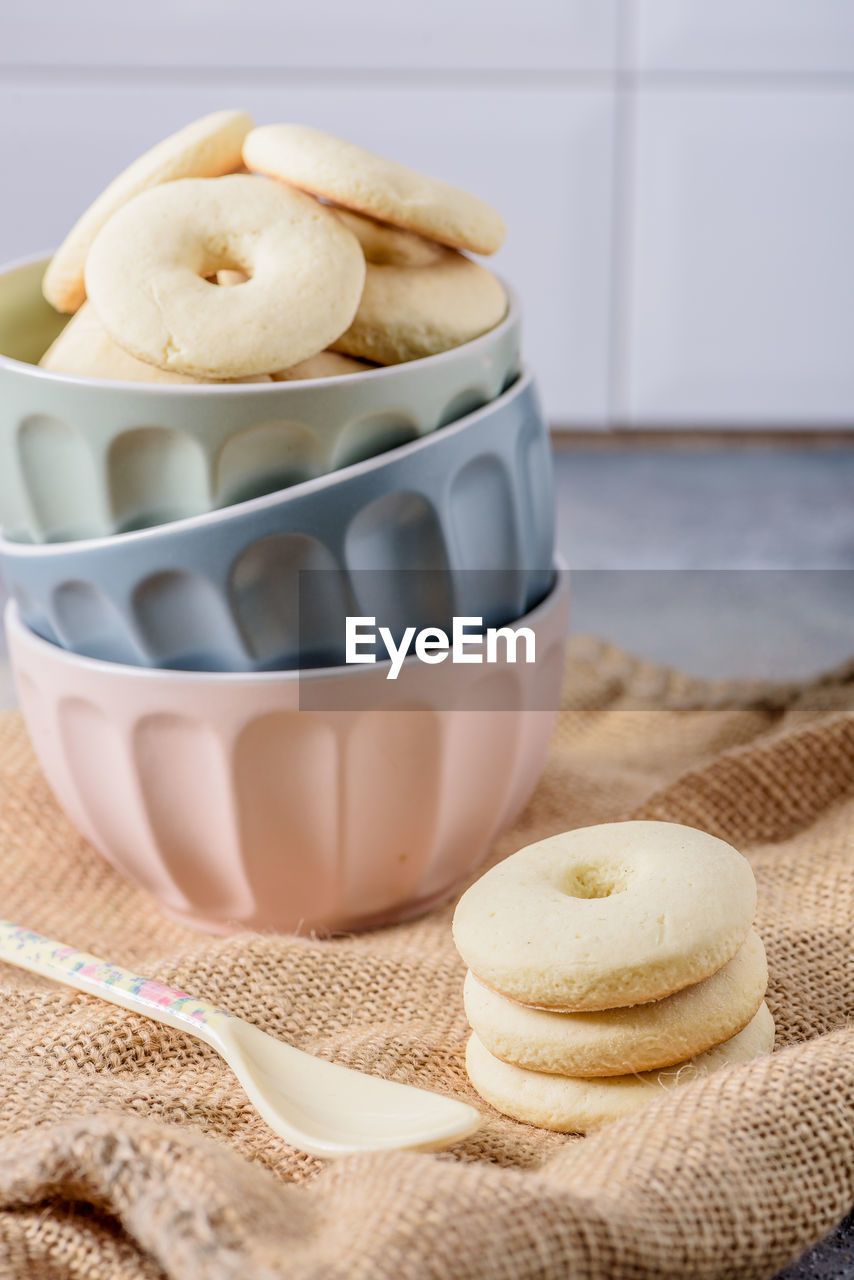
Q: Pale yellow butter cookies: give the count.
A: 10